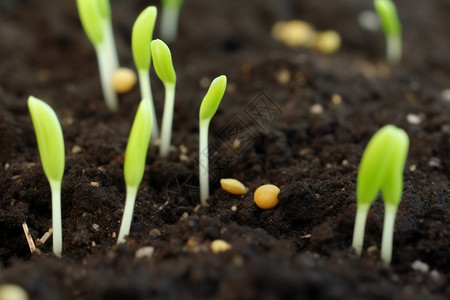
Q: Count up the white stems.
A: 11